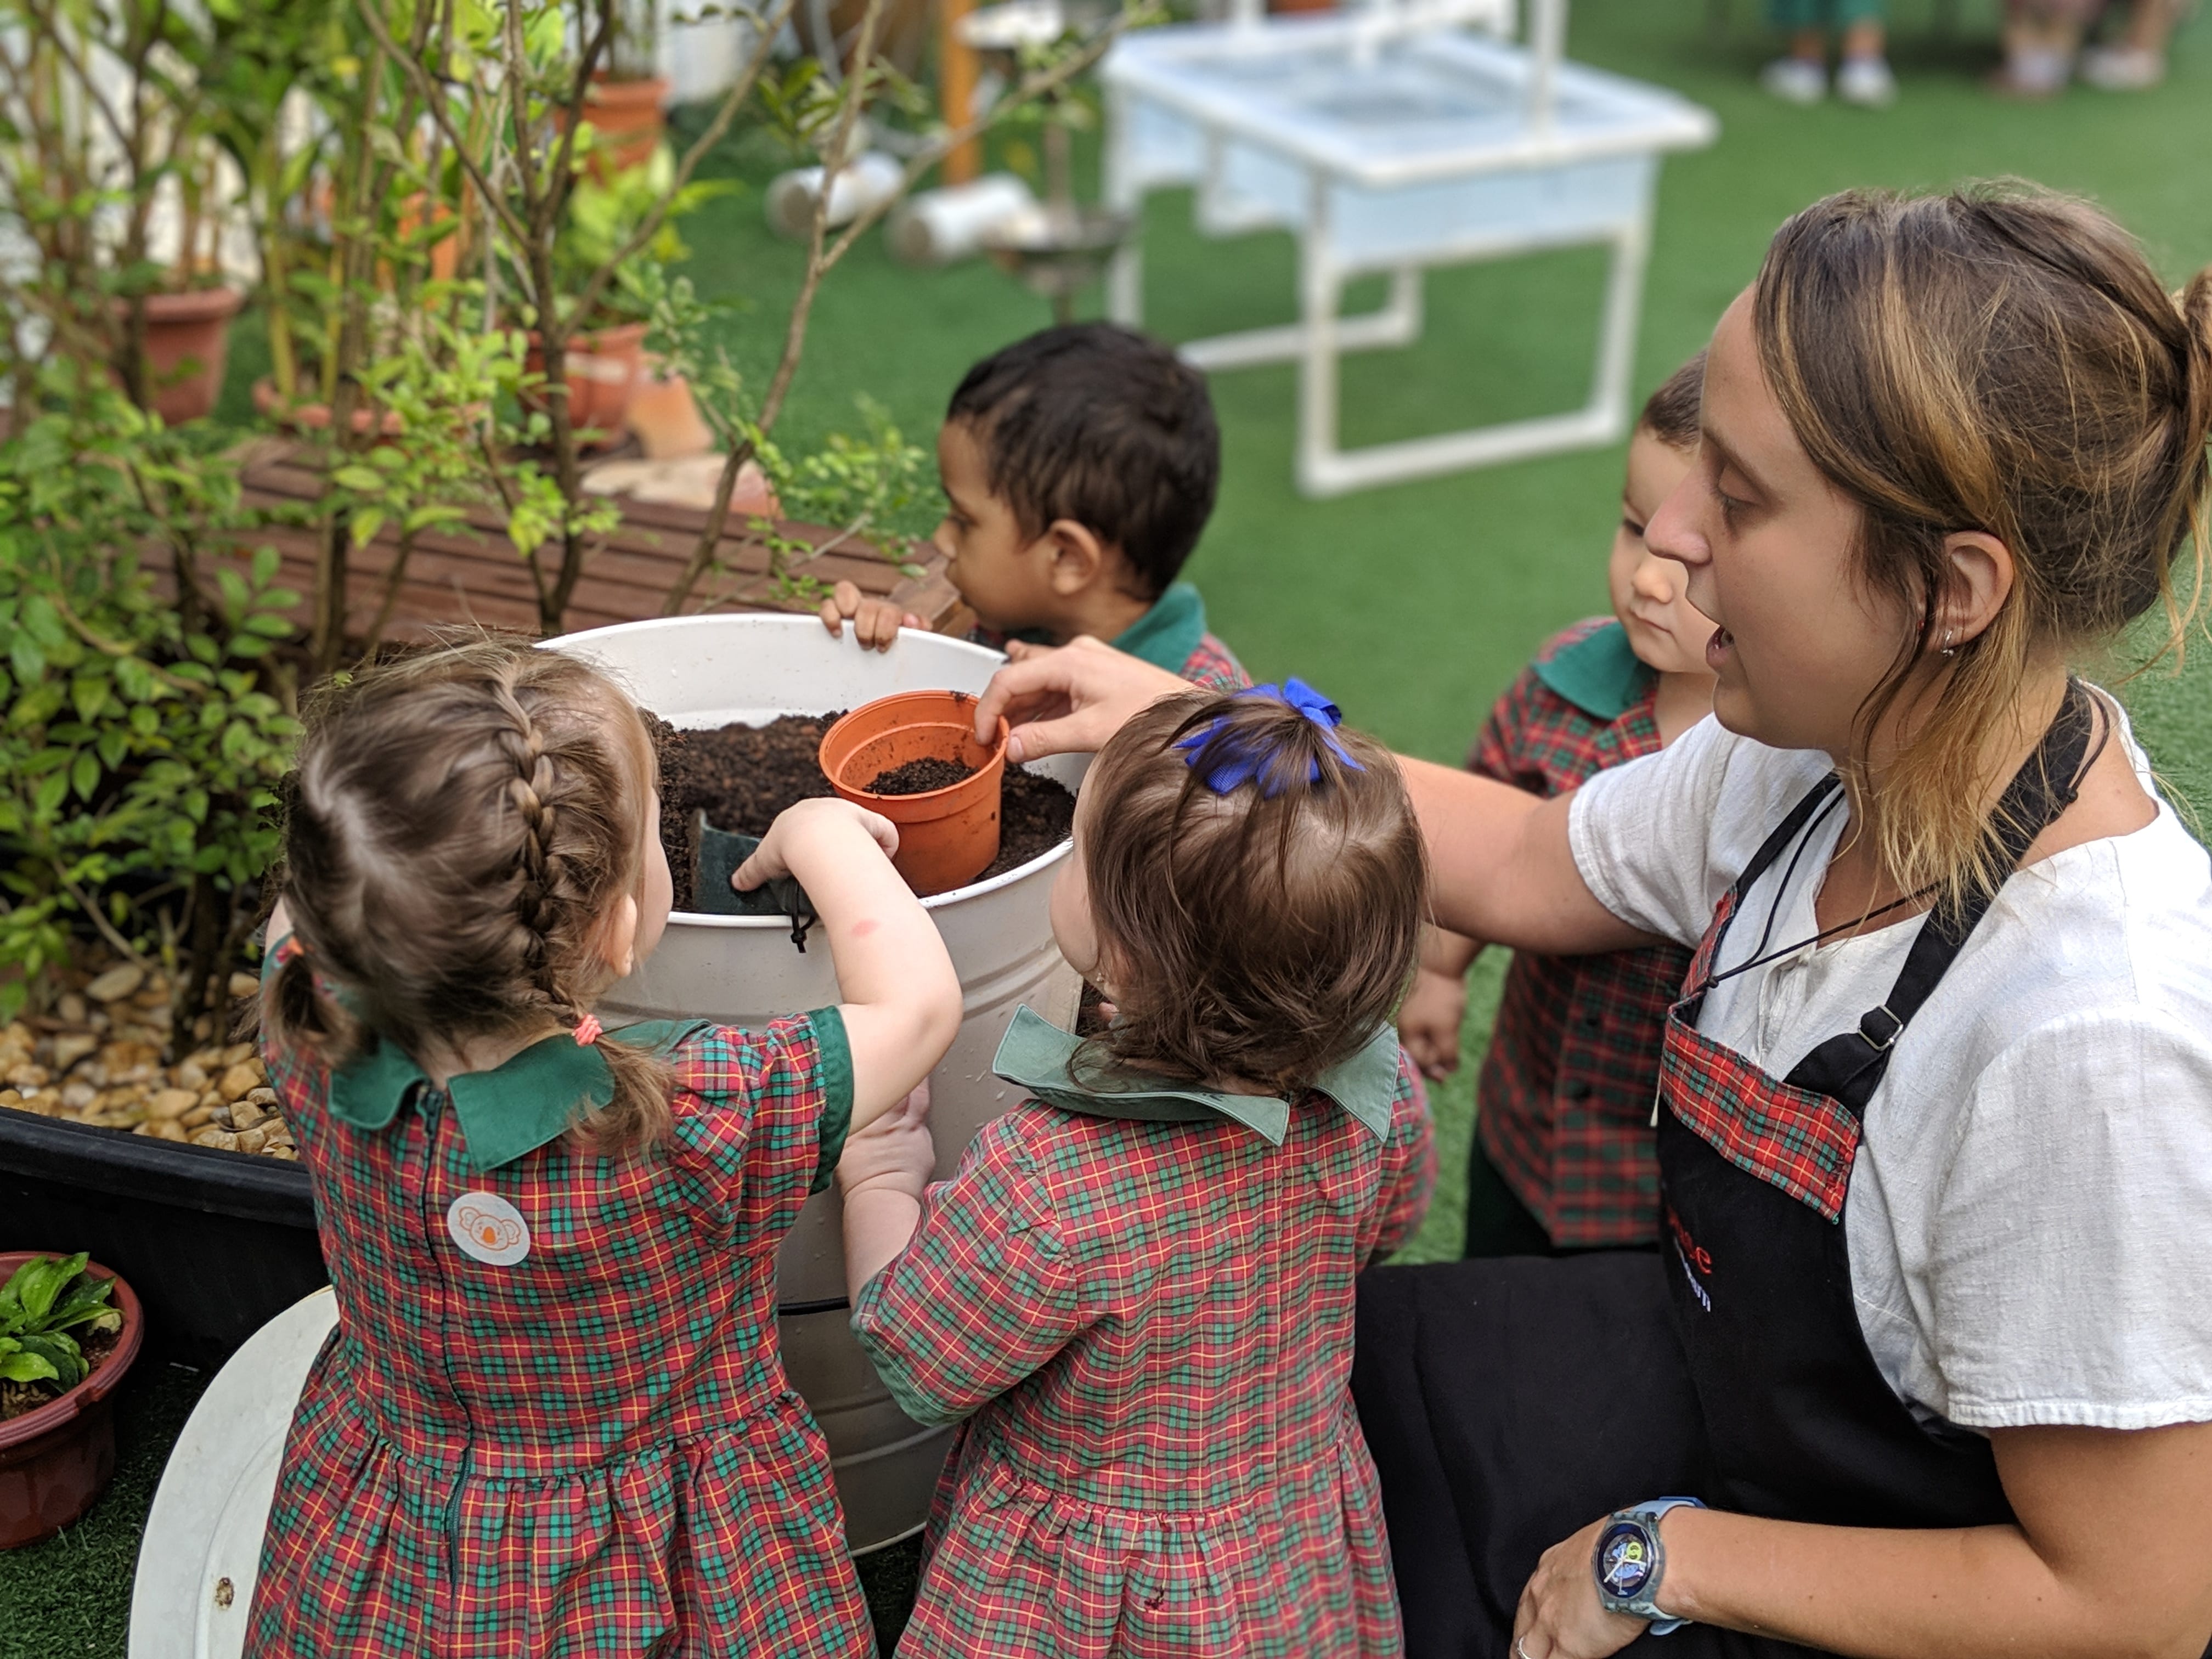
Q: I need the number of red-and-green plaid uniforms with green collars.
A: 4